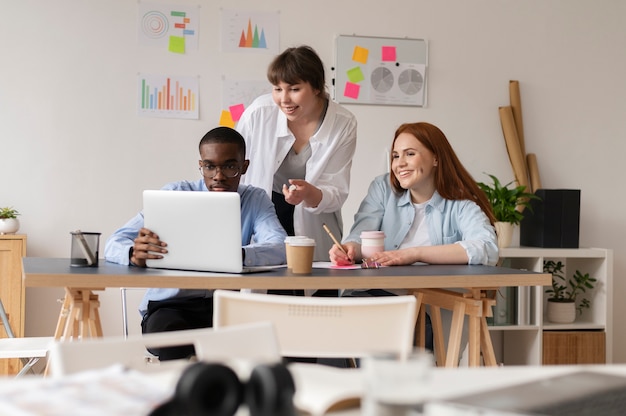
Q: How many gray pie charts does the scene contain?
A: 2